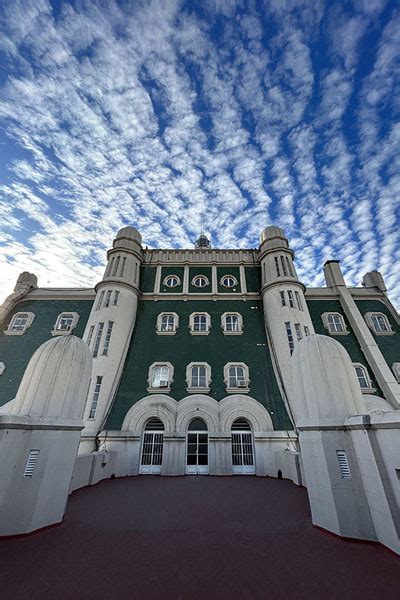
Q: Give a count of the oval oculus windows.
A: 3